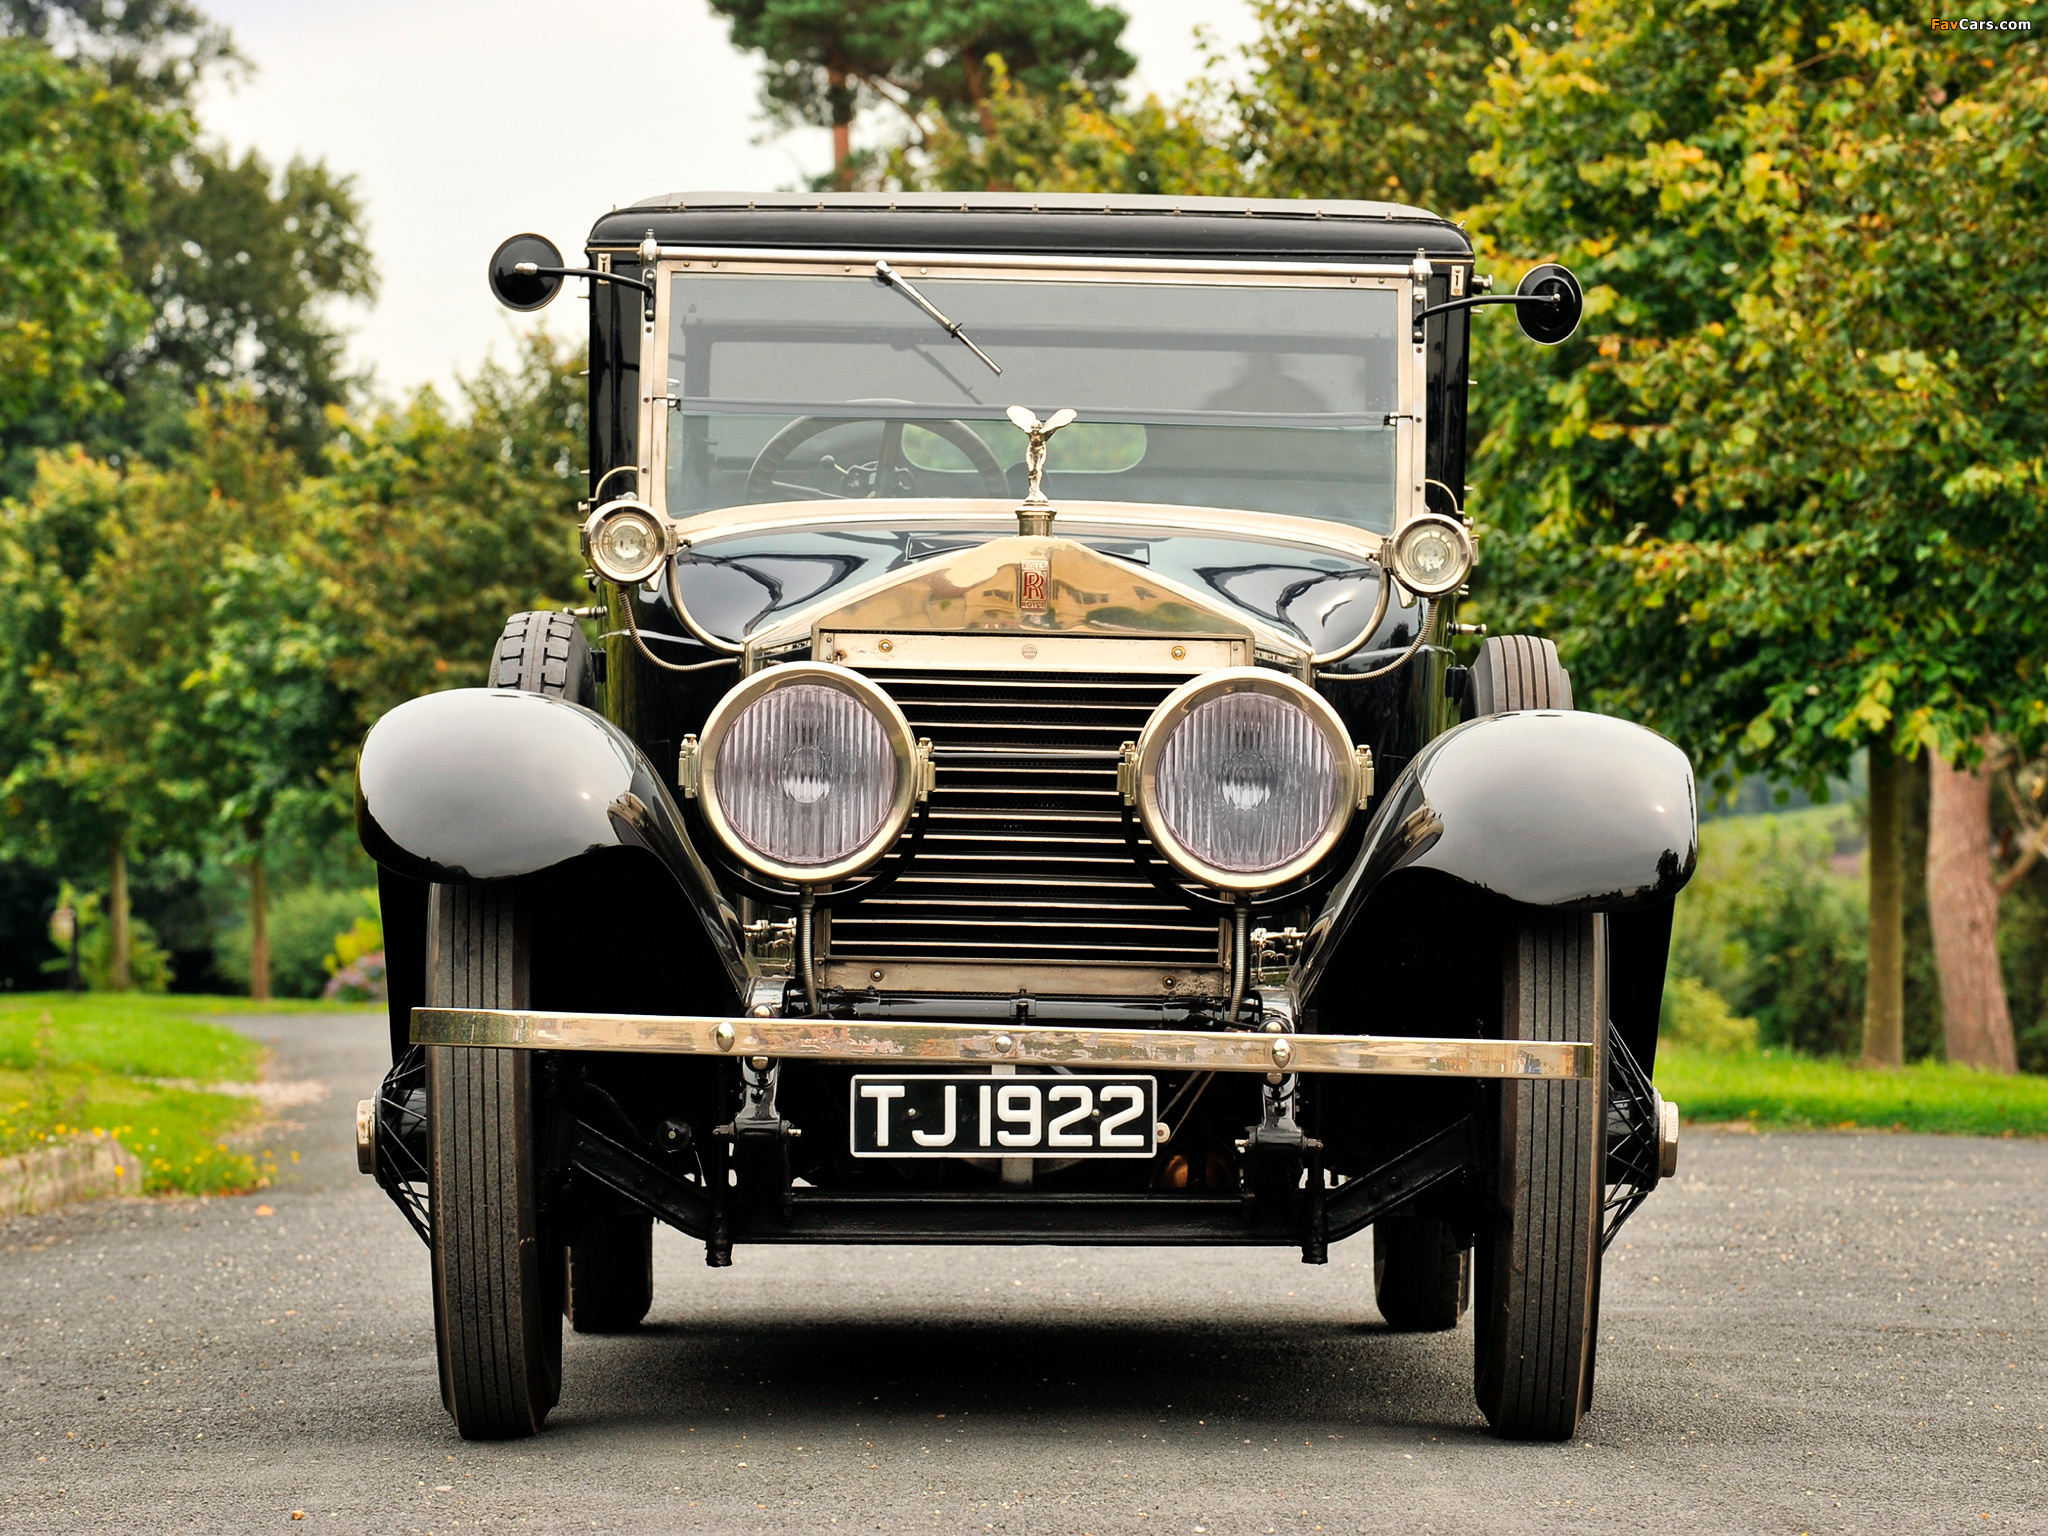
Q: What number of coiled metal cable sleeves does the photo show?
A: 4